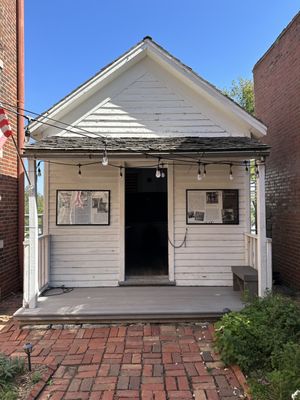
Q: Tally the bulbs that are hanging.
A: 12